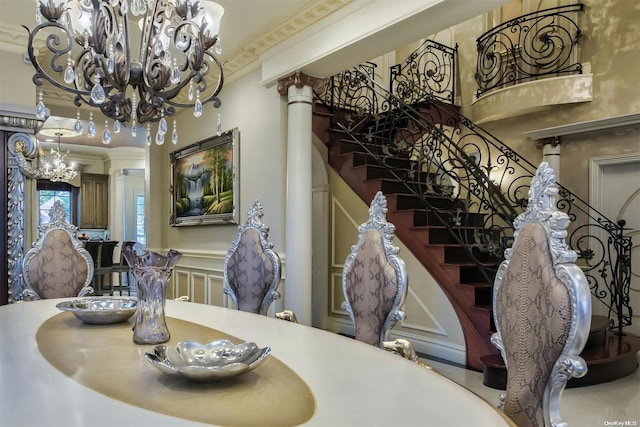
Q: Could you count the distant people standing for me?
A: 0